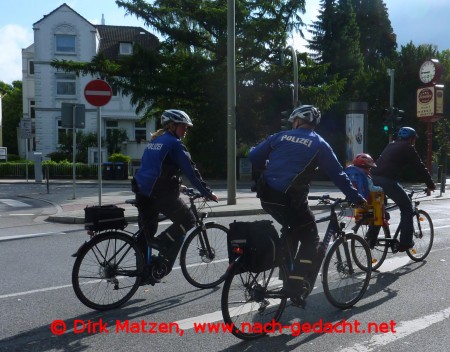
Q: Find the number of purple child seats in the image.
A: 0